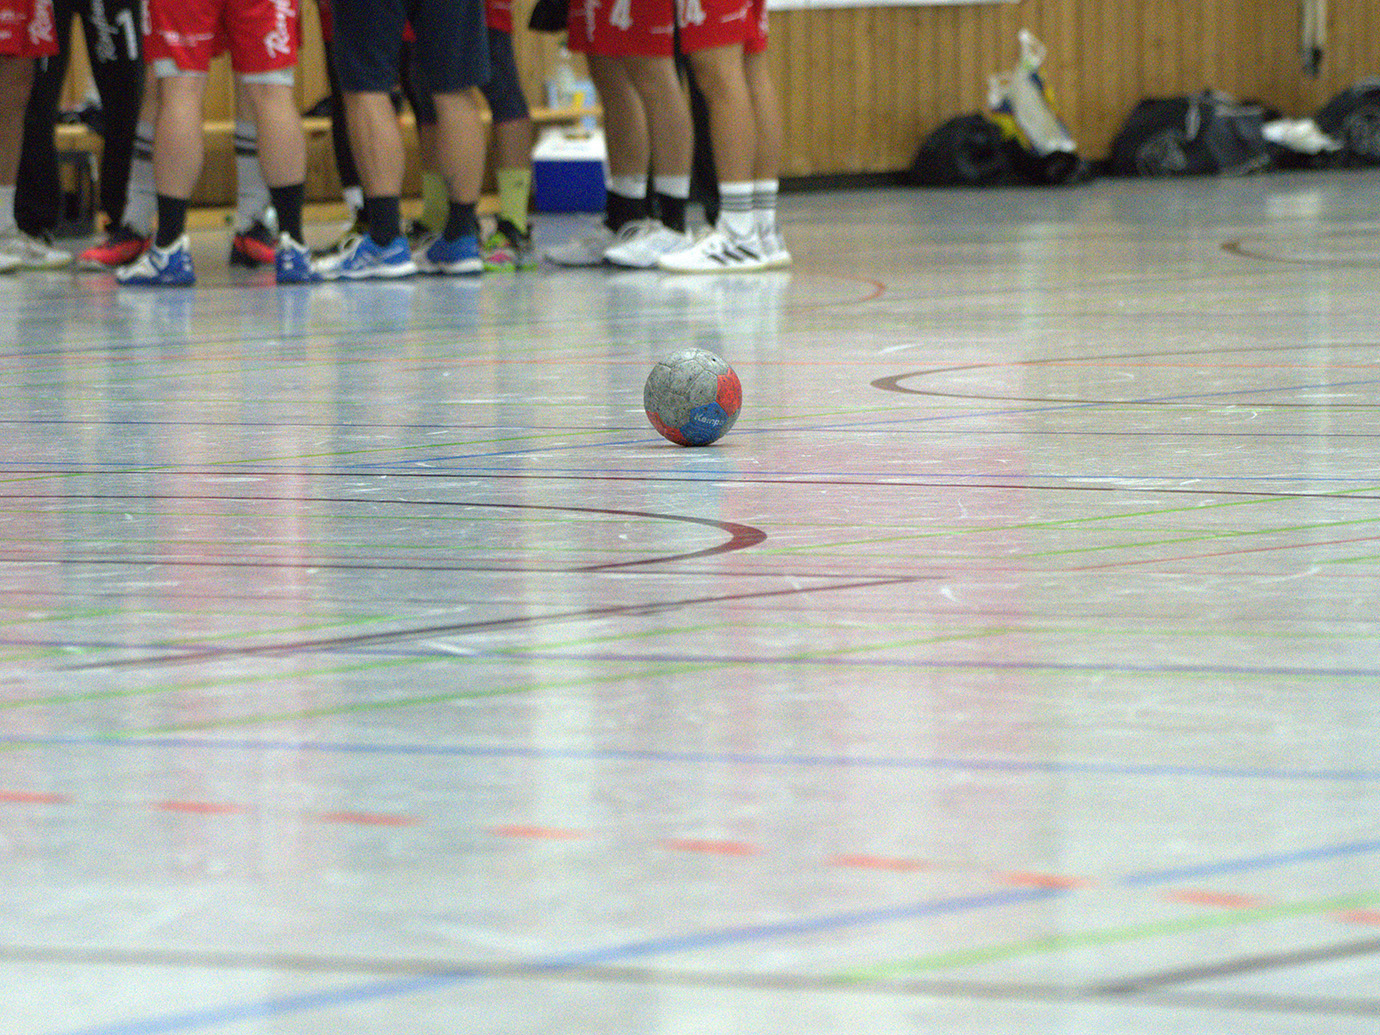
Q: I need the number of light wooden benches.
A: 1